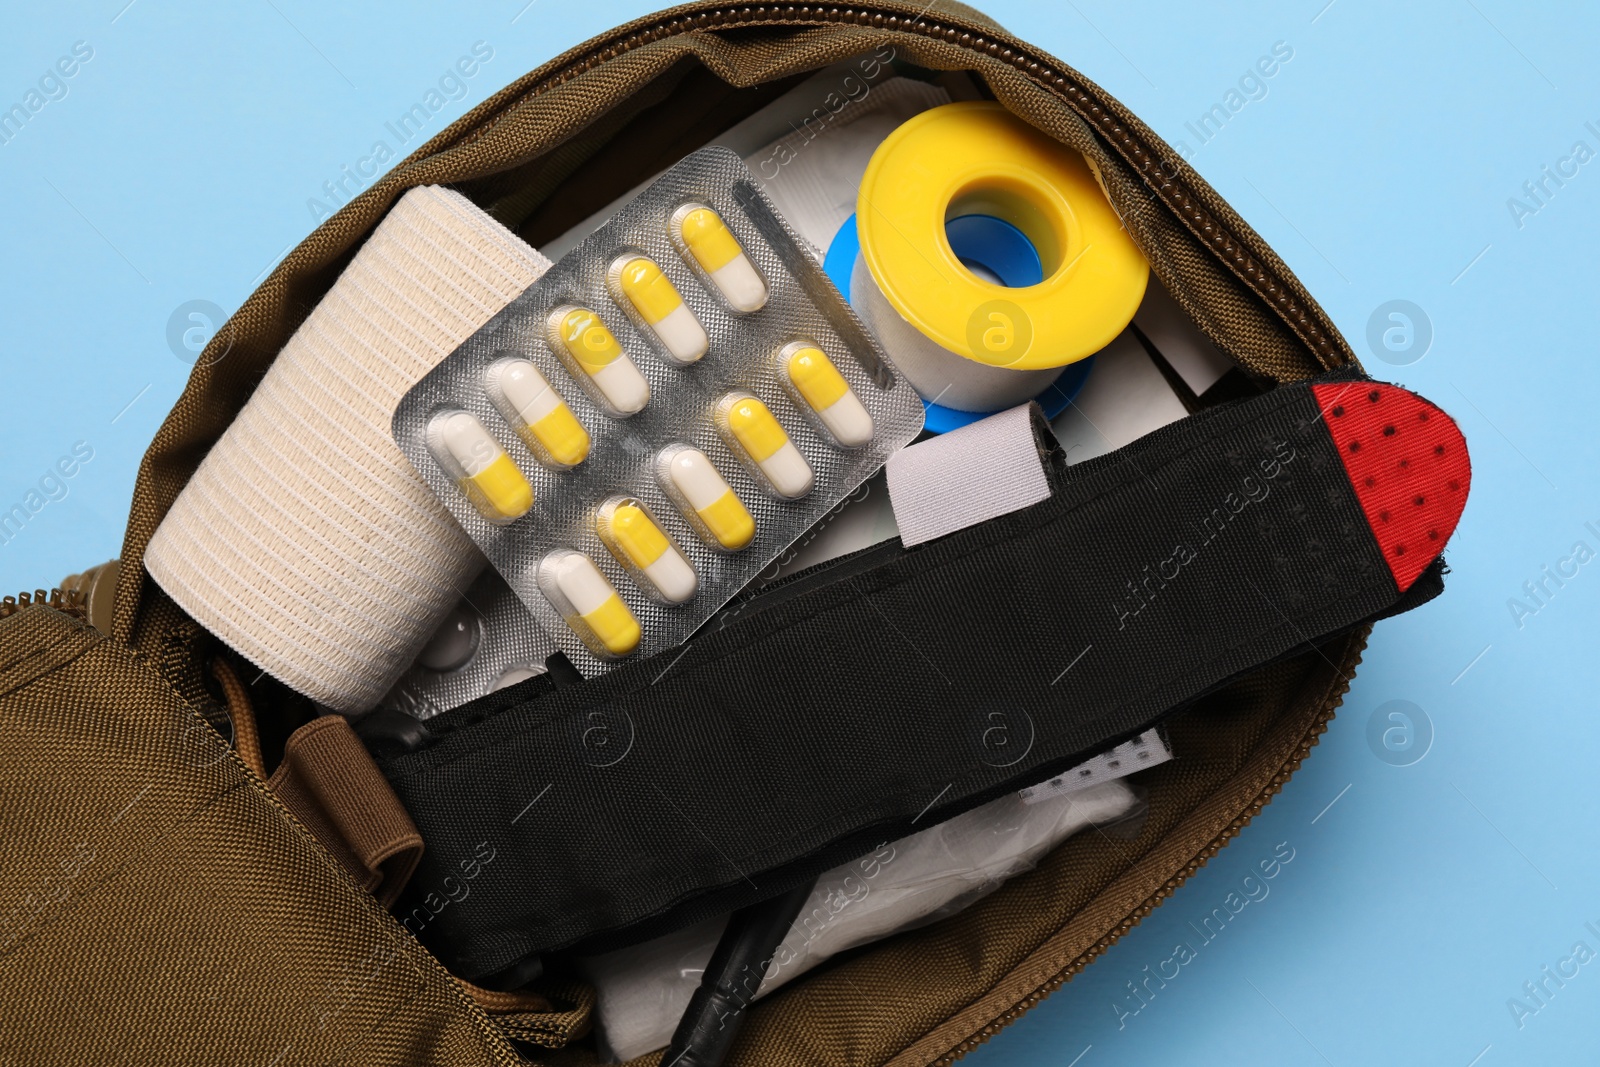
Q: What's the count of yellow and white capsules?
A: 10